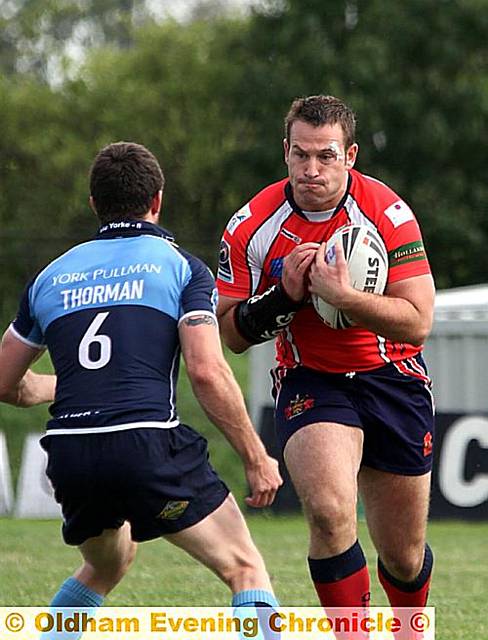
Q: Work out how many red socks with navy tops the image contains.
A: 2